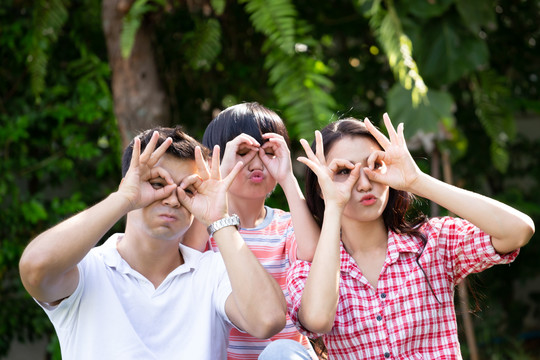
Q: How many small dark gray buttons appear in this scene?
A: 3